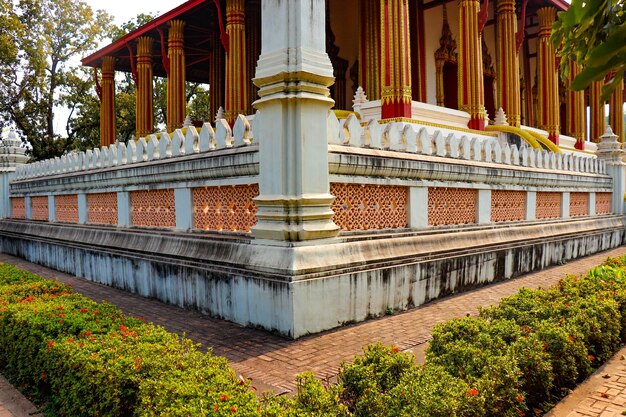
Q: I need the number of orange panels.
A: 12